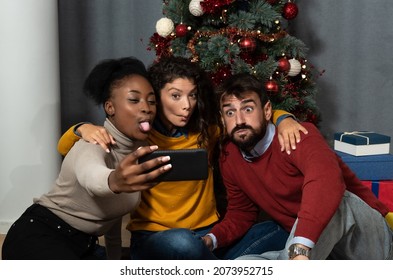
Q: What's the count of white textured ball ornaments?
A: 3